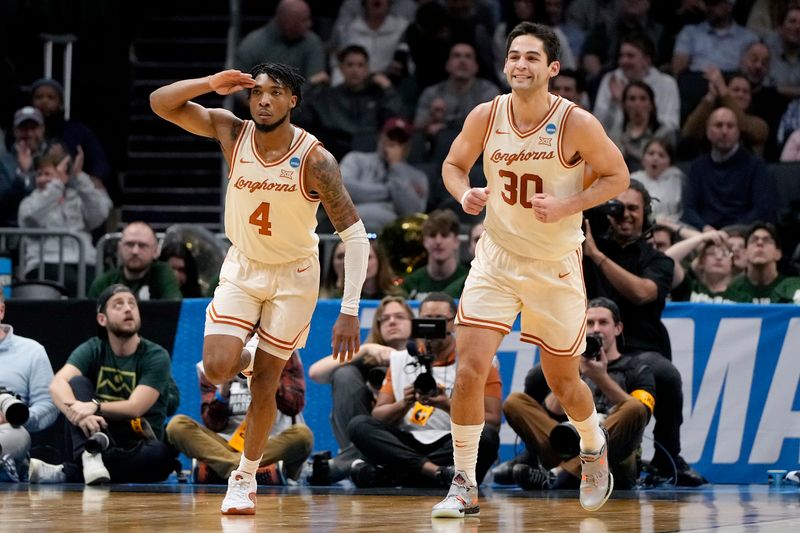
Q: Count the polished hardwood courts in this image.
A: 1